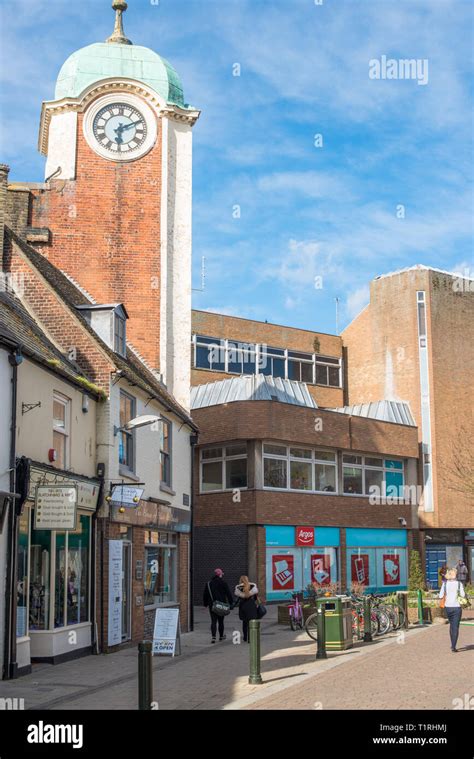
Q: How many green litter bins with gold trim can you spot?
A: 1